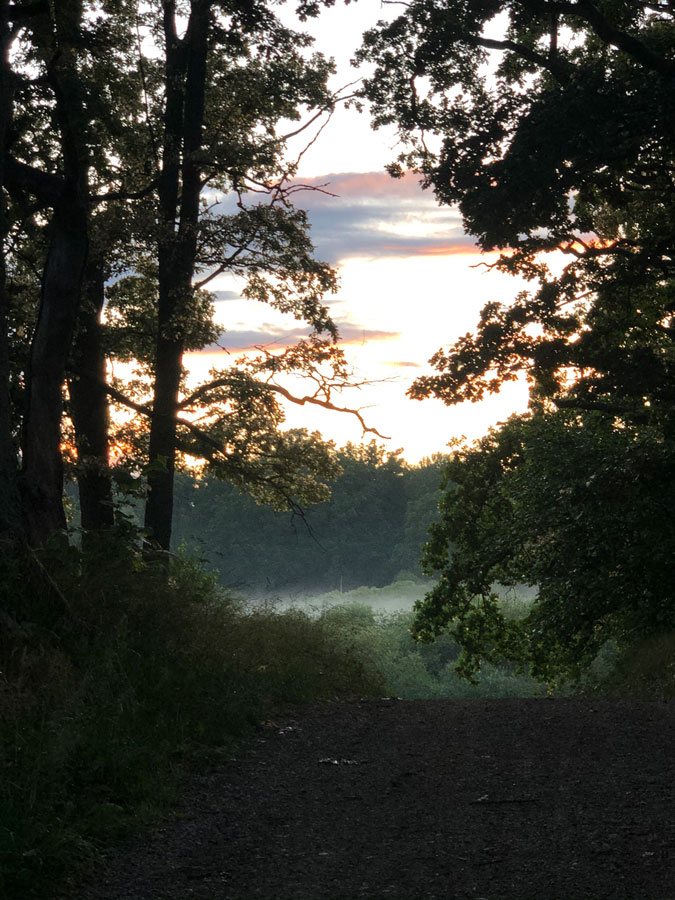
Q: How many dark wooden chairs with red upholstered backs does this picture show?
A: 0